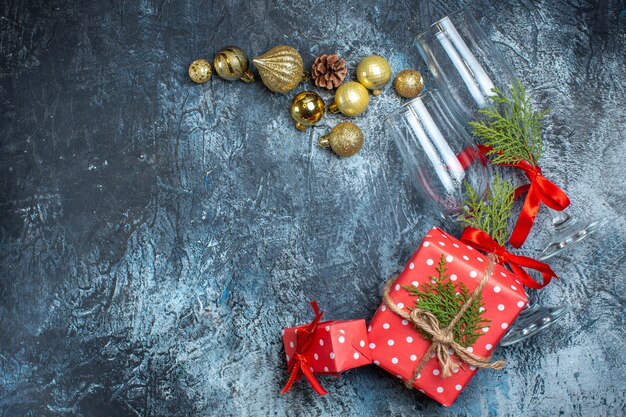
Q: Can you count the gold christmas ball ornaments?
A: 8